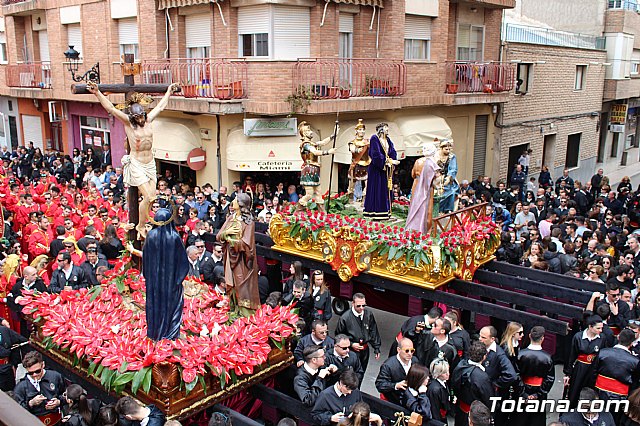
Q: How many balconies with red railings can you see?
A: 4